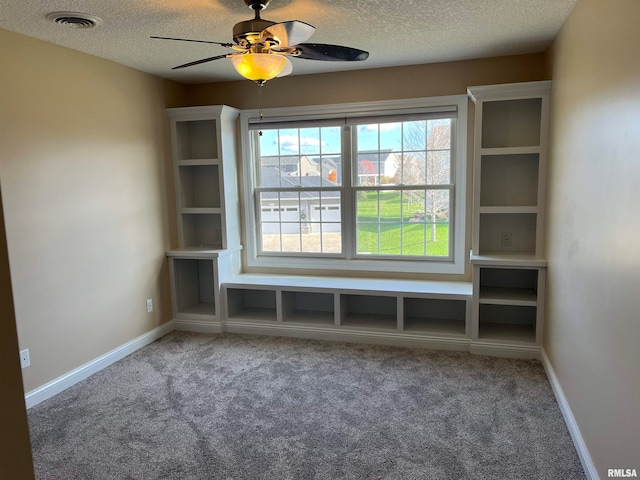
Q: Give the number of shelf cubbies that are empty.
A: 13